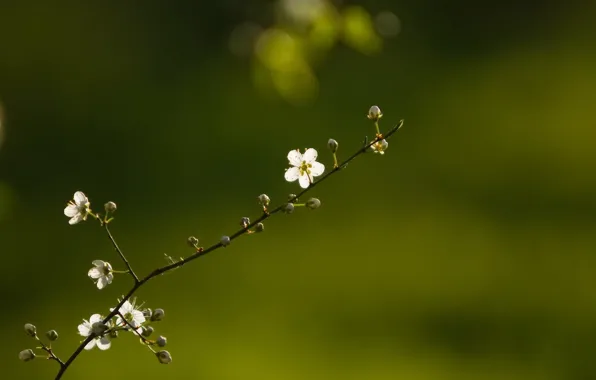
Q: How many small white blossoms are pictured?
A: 5